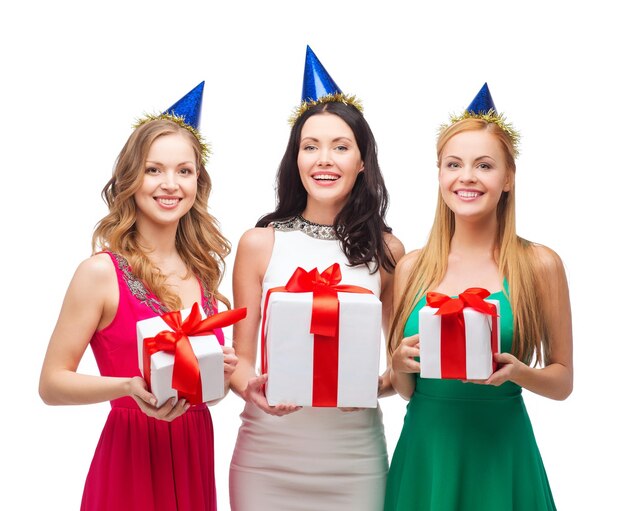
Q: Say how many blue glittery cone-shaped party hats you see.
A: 3